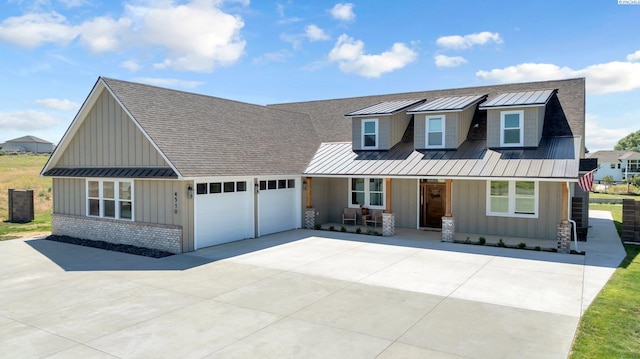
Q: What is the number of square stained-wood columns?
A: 4